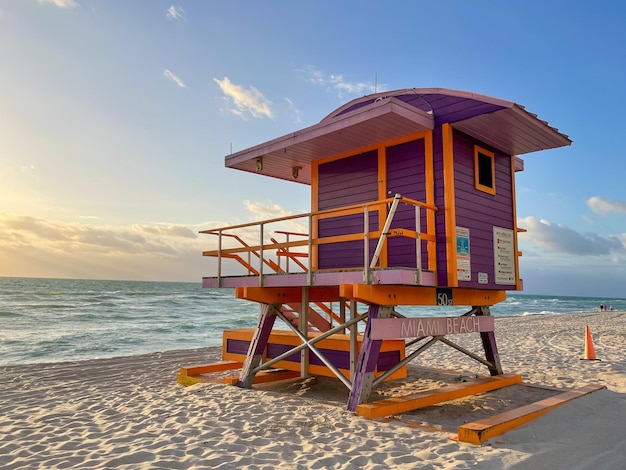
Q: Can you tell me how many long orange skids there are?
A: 4